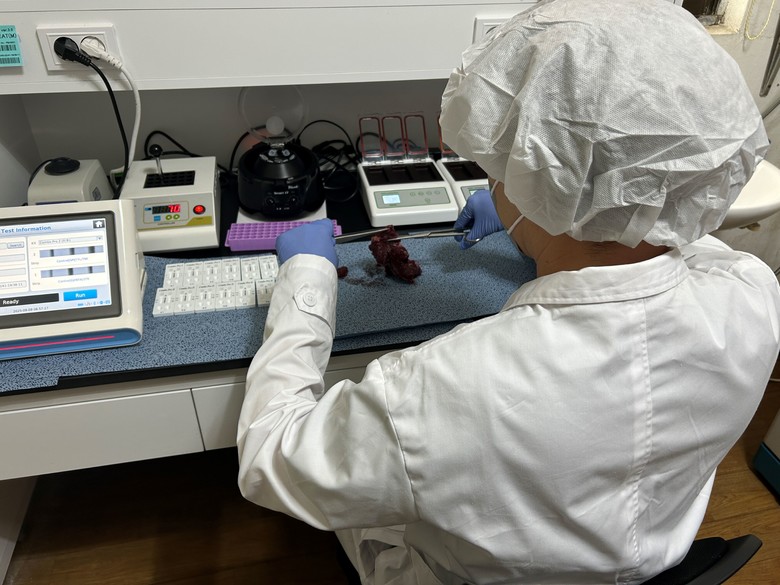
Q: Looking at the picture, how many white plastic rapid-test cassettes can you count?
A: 12